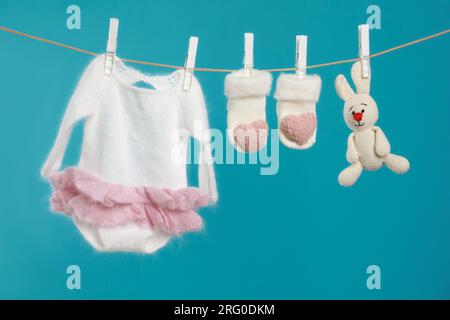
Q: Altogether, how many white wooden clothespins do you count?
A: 5